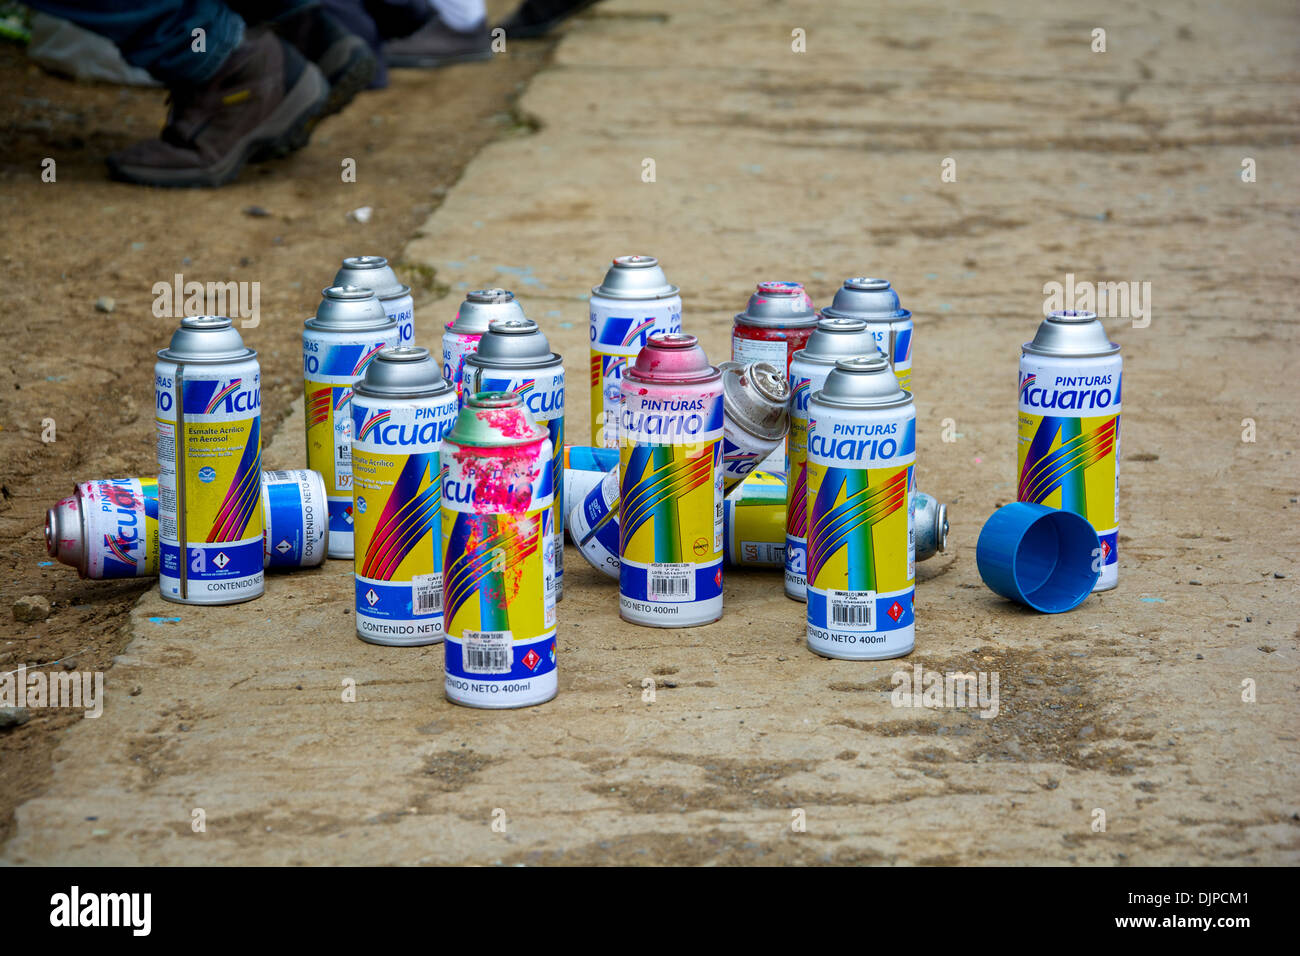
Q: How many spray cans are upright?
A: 14